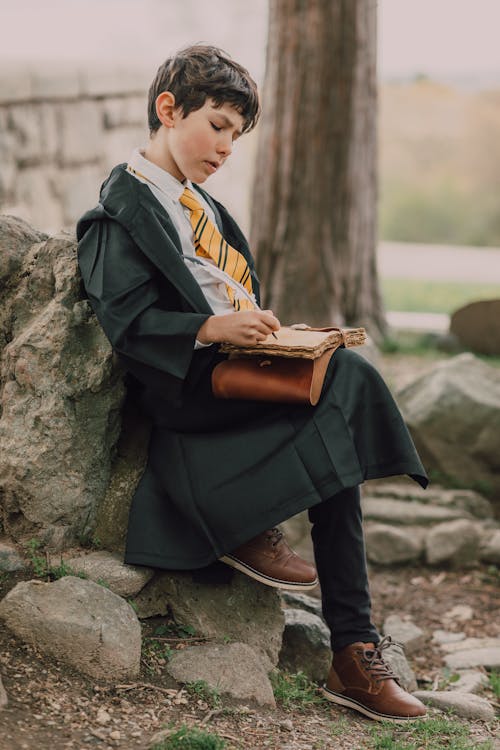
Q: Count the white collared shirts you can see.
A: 1